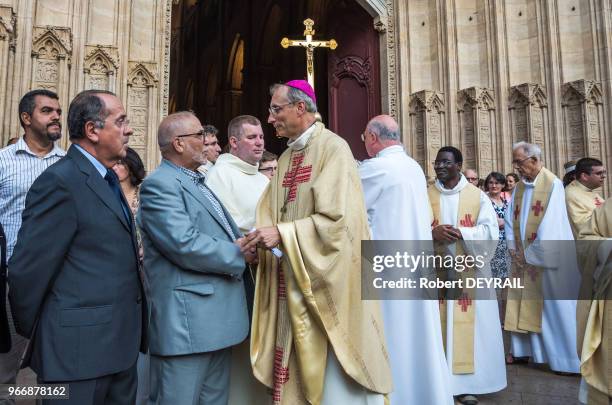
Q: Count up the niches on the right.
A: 4